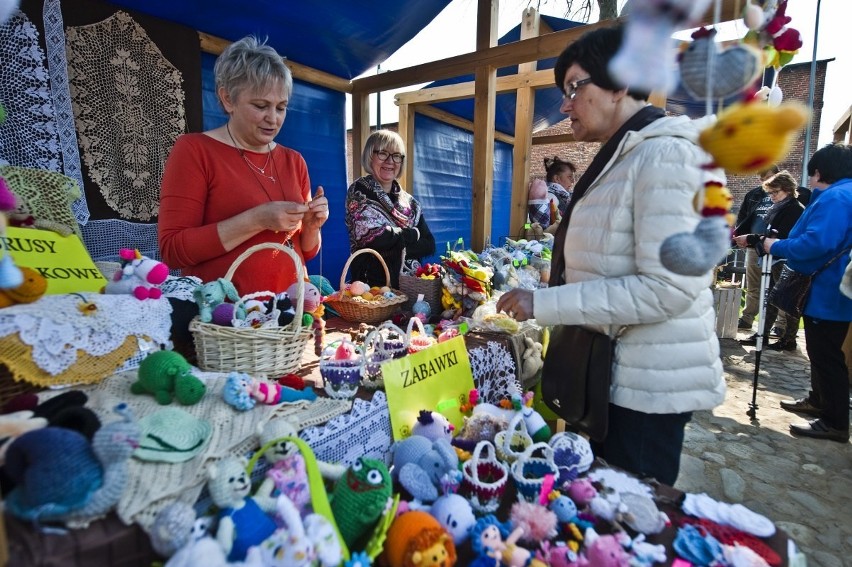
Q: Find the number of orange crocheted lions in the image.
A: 1